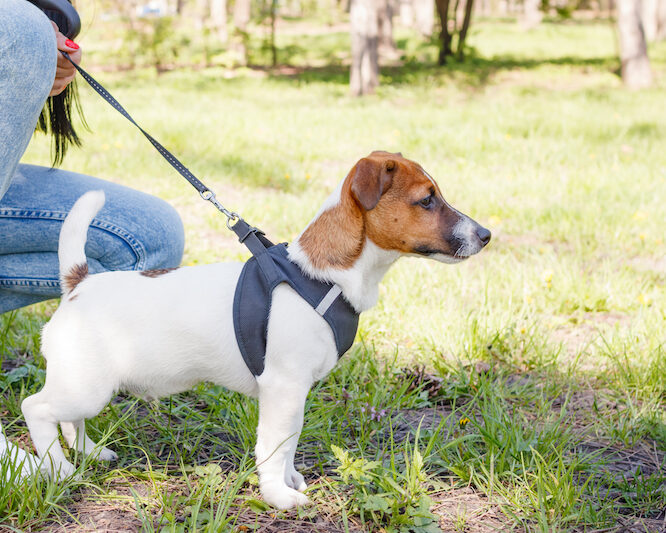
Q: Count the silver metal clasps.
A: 1